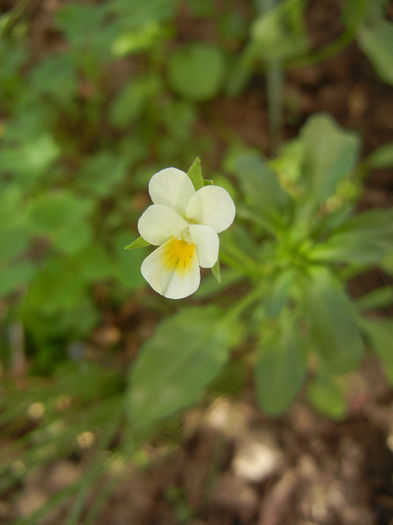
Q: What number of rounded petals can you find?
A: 5